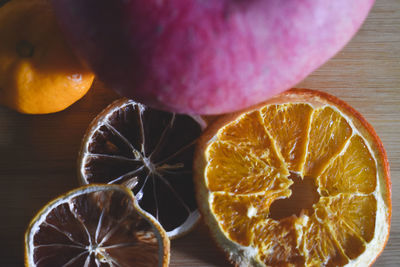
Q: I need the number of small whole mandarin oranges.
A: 1